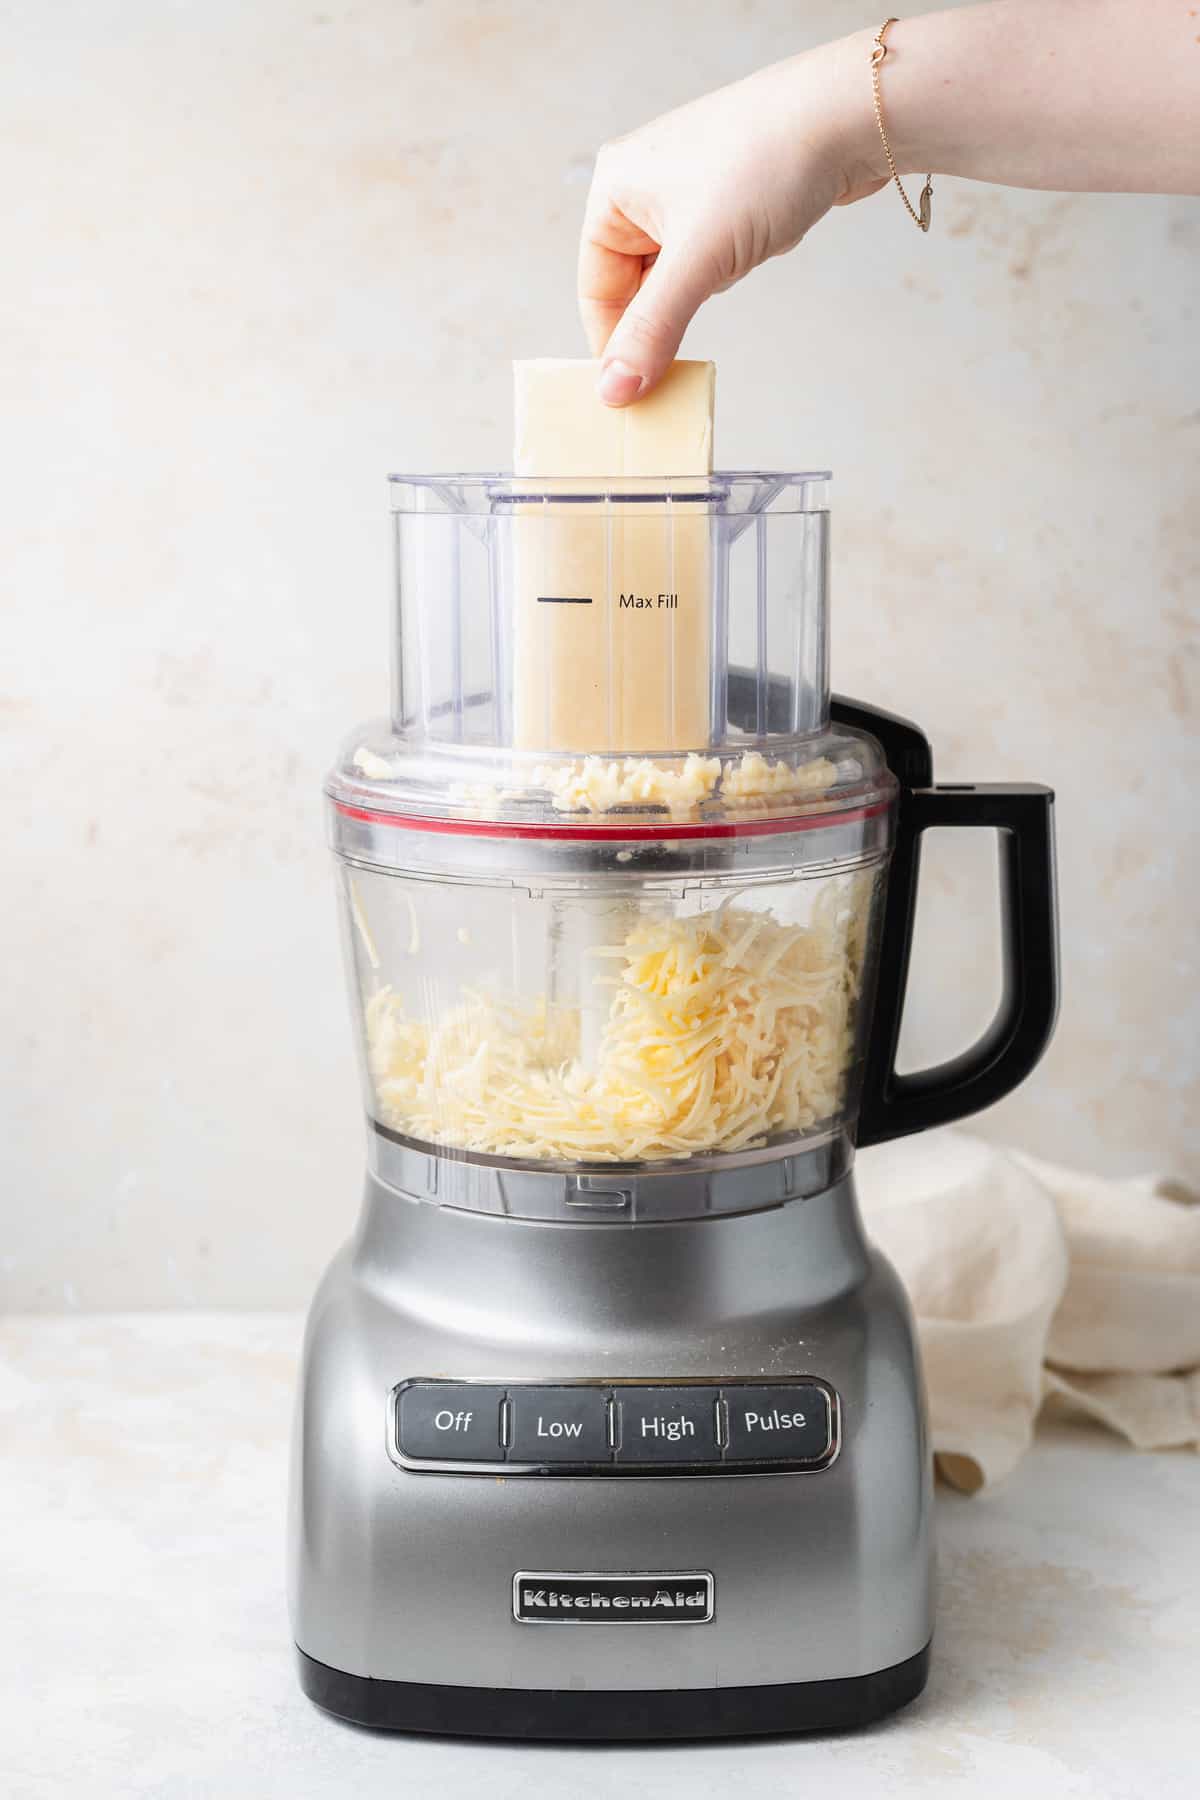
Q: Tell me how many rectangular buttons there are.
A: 4